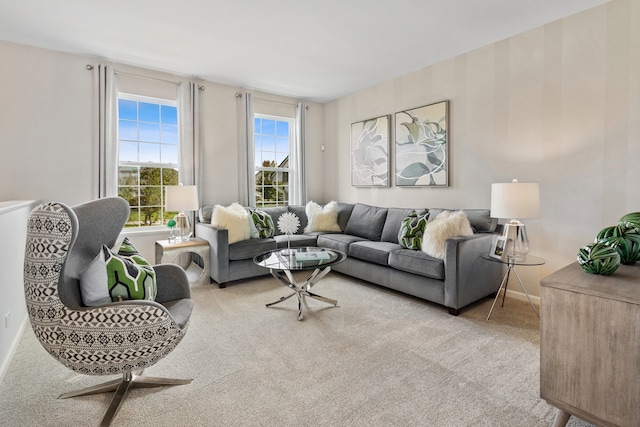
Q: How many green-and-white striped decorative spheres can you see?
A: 3